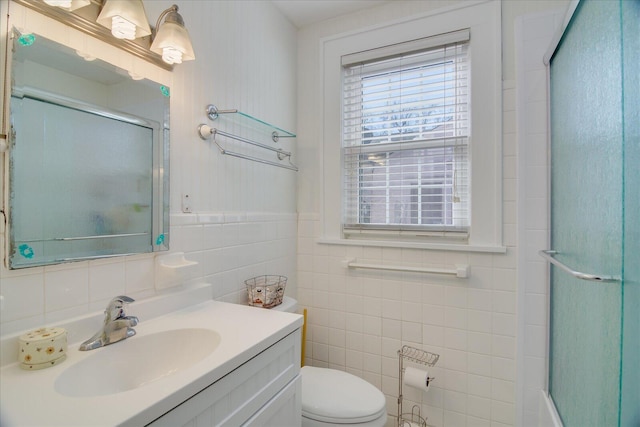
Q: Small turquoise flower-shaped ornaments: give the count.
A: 4